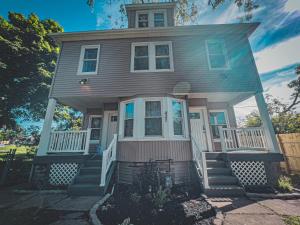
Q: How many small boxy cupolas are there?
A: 1